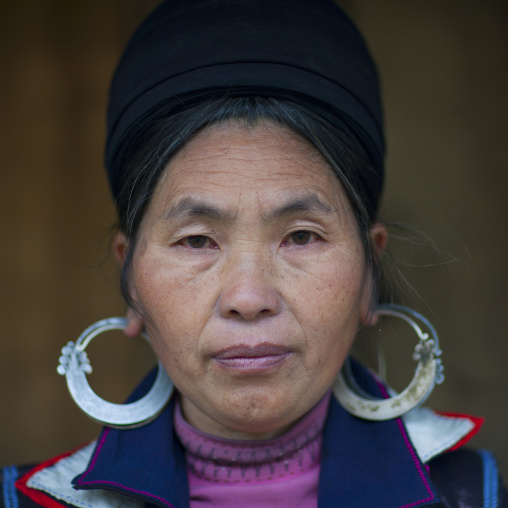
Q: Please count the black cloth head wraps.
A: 1